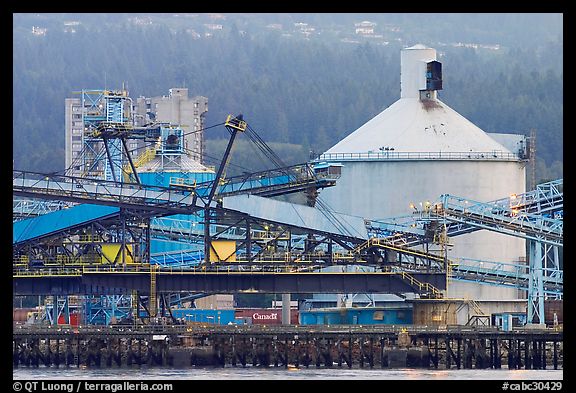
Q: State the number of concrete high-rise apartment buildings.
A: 2